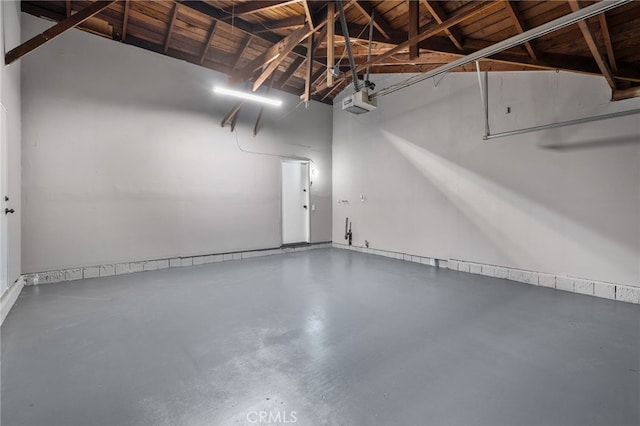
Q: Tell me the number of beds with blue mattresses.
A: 0